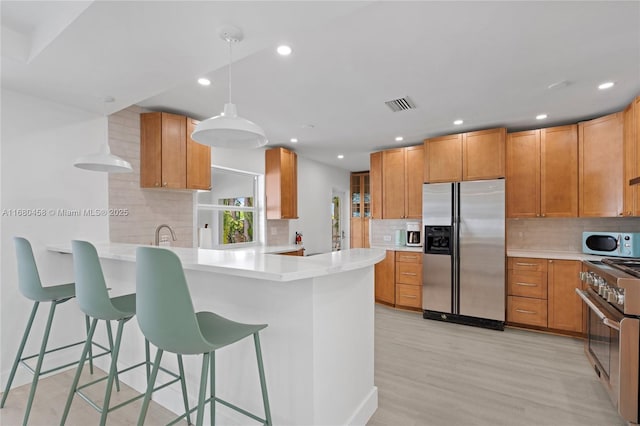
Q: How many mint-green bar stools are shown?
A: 3